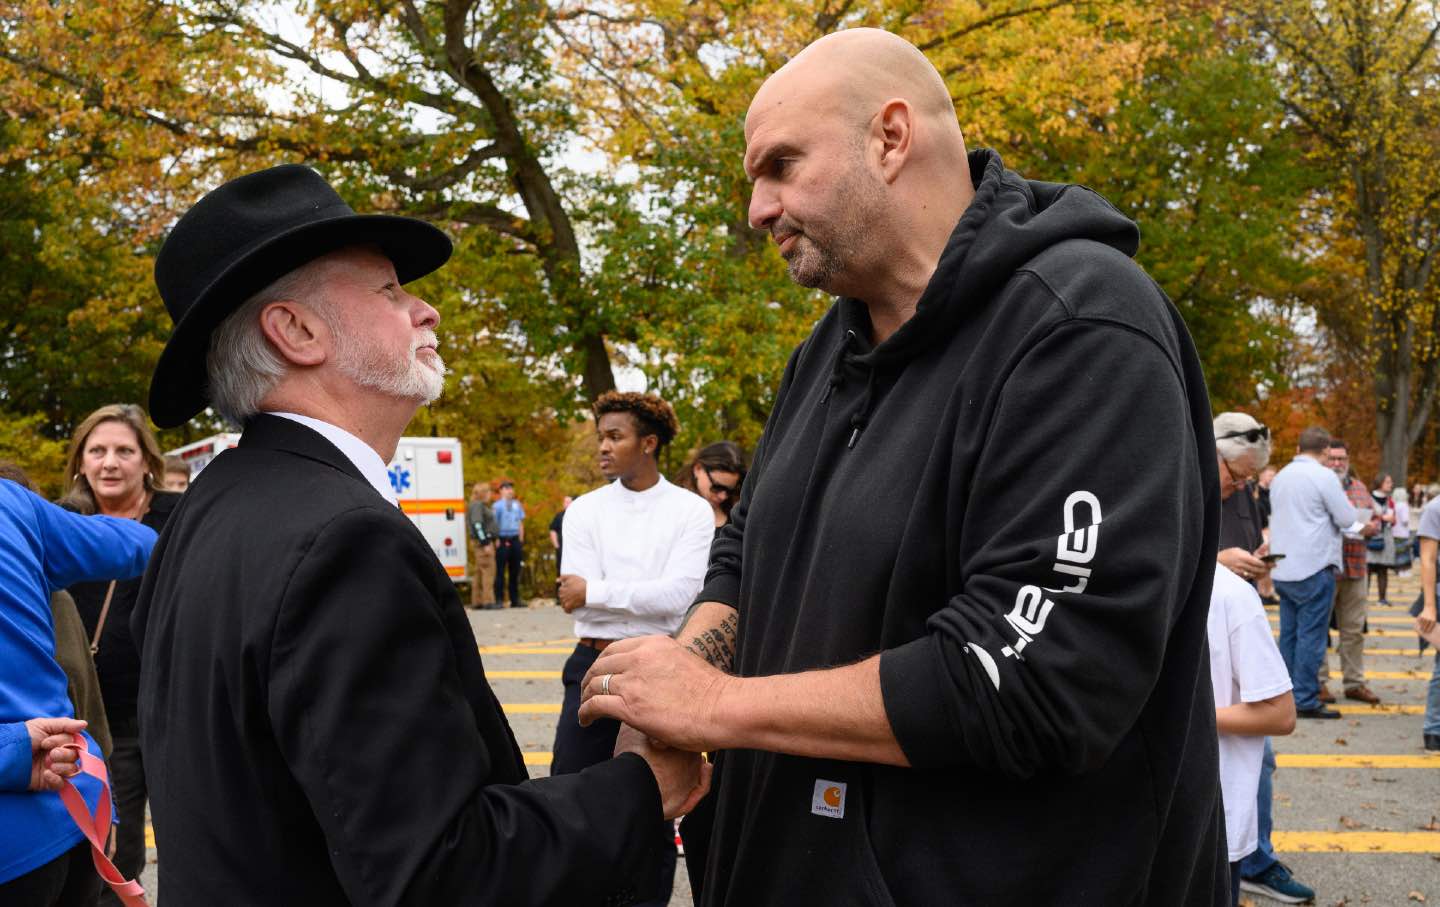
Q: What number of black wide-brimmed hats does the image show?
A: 1